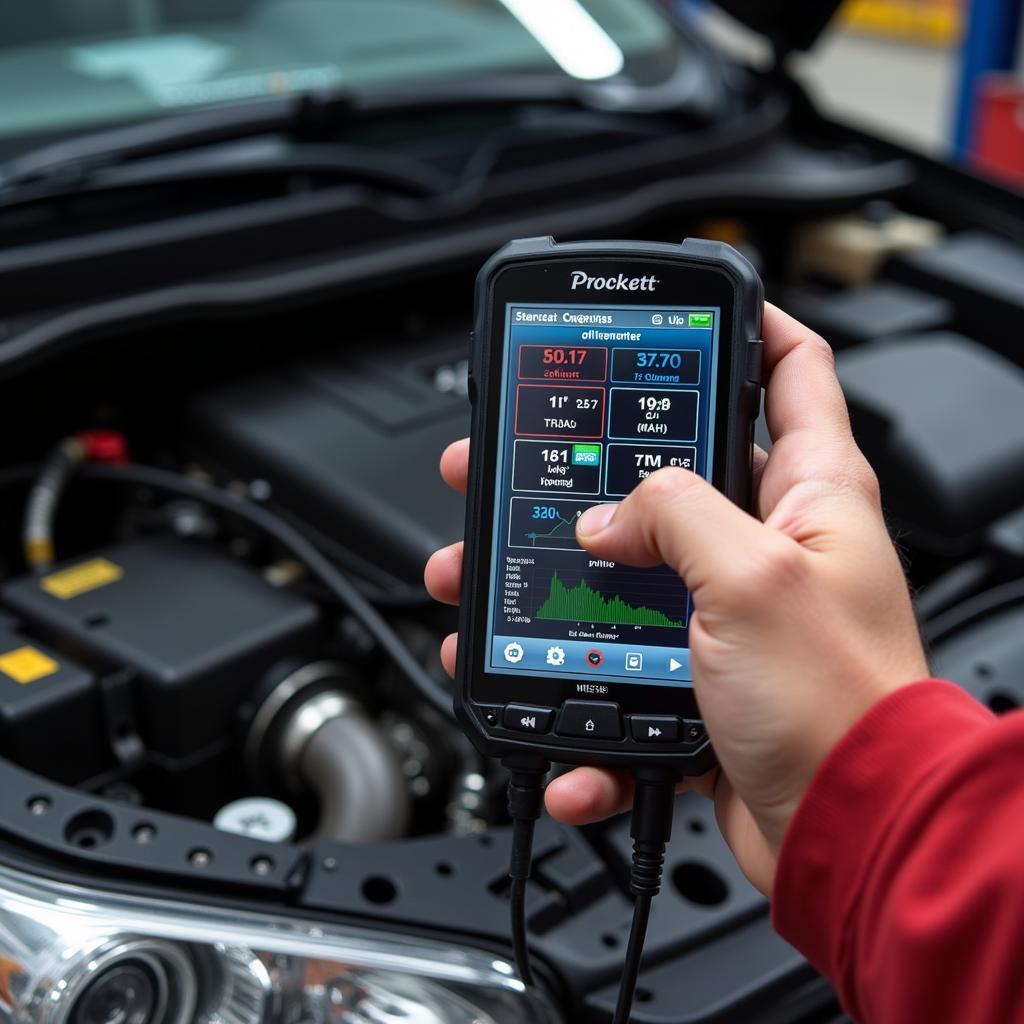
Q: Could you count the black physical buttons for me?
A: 3